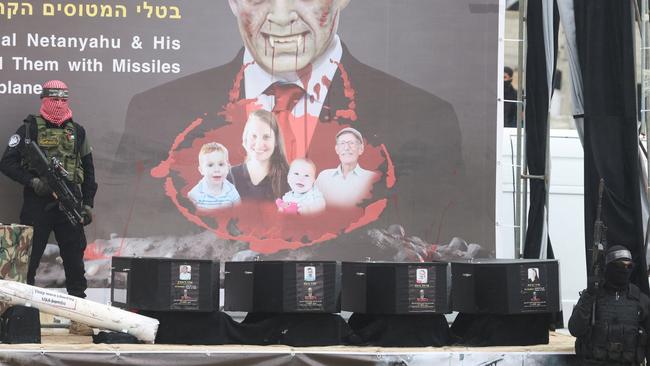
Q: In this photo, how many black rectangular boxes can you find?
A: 4